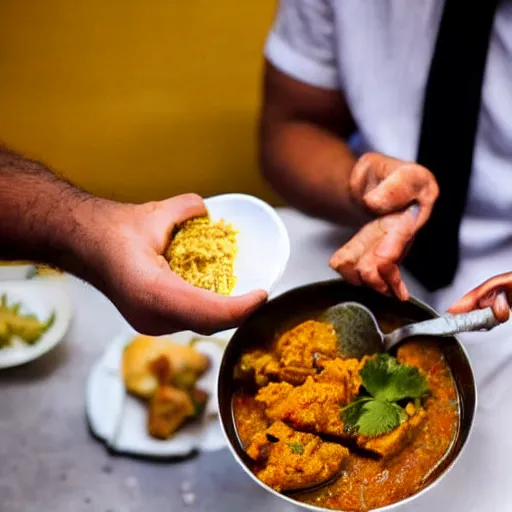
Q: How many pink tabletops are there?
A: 0